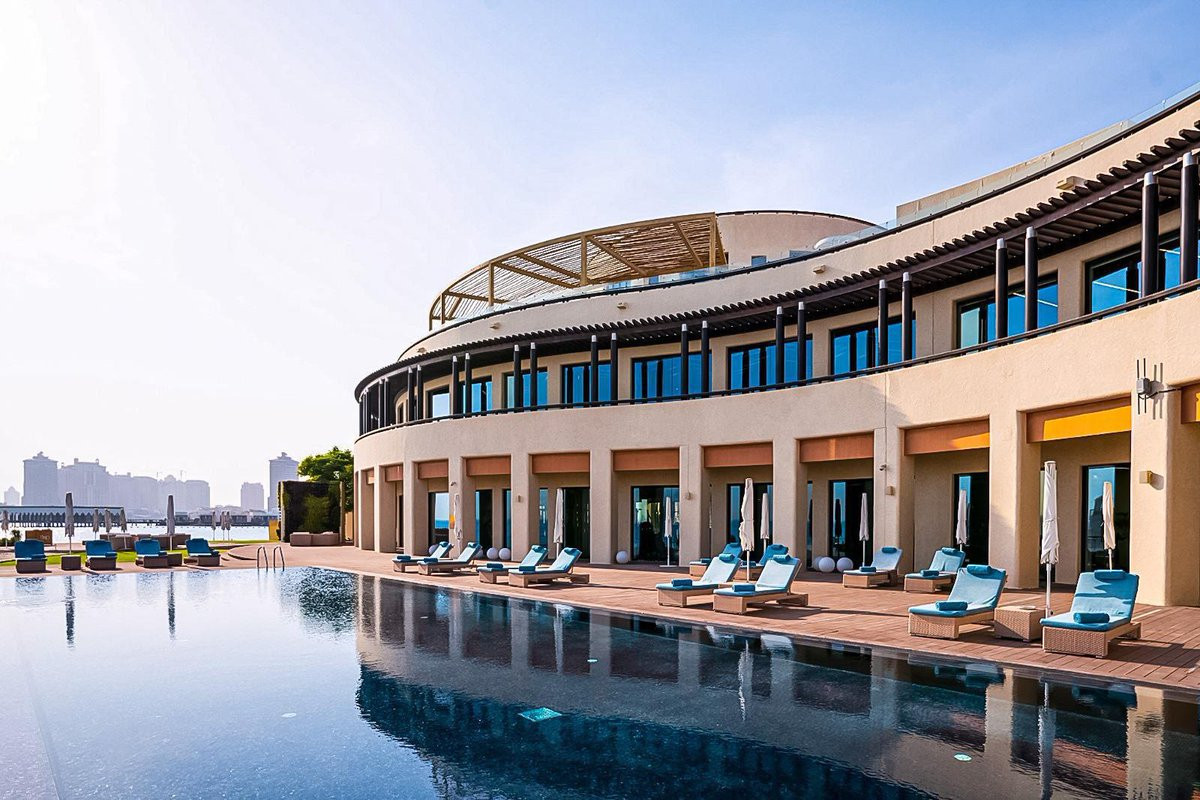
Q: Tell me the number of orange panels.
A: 11